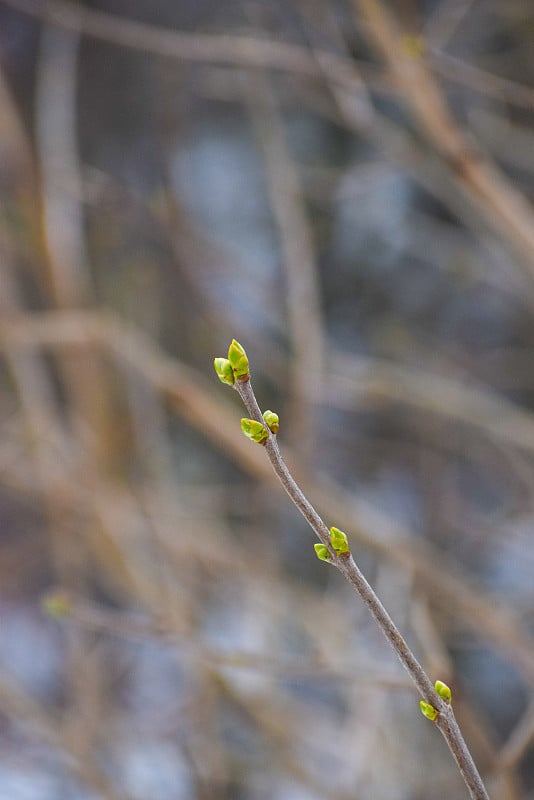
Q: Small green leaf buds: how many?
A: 8